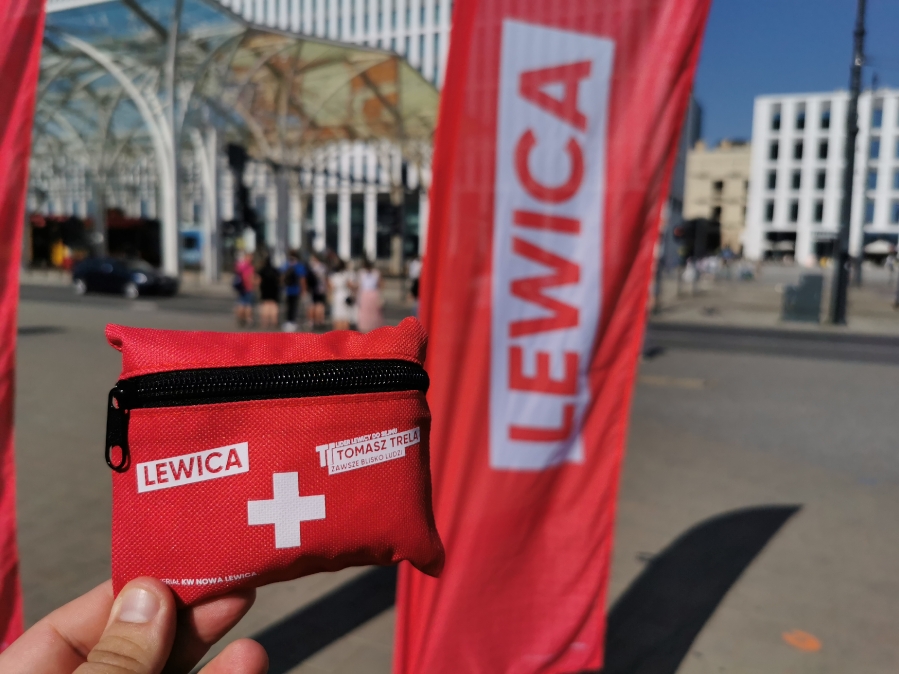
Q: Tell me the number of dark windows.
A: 12